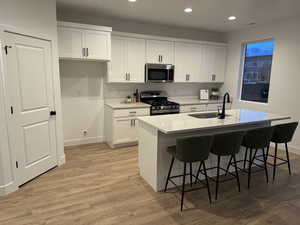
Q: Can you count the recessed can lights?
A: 3